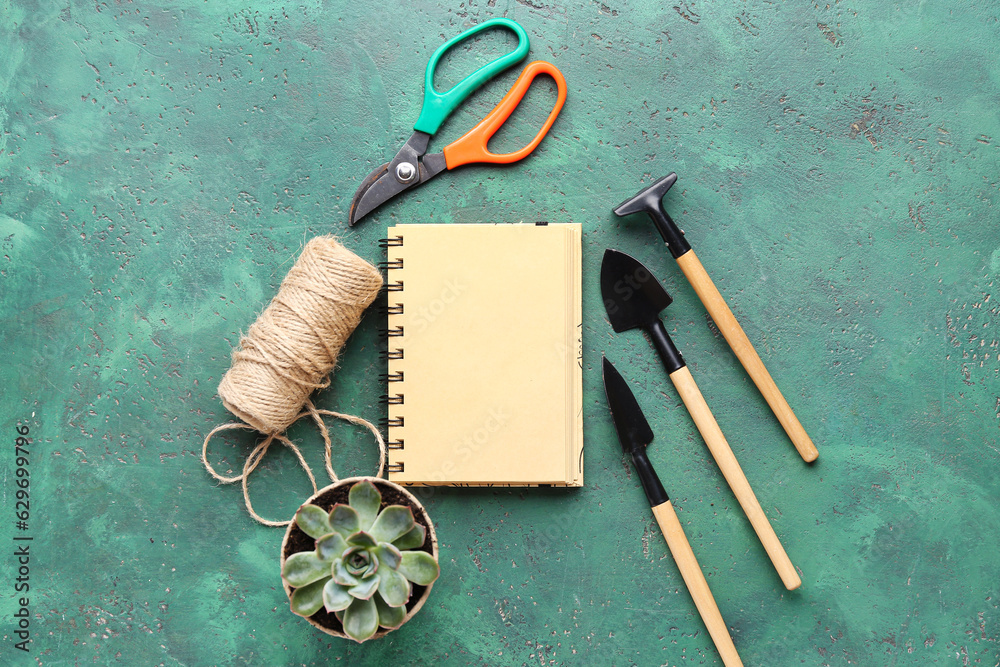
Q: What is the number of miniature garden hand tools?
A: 3